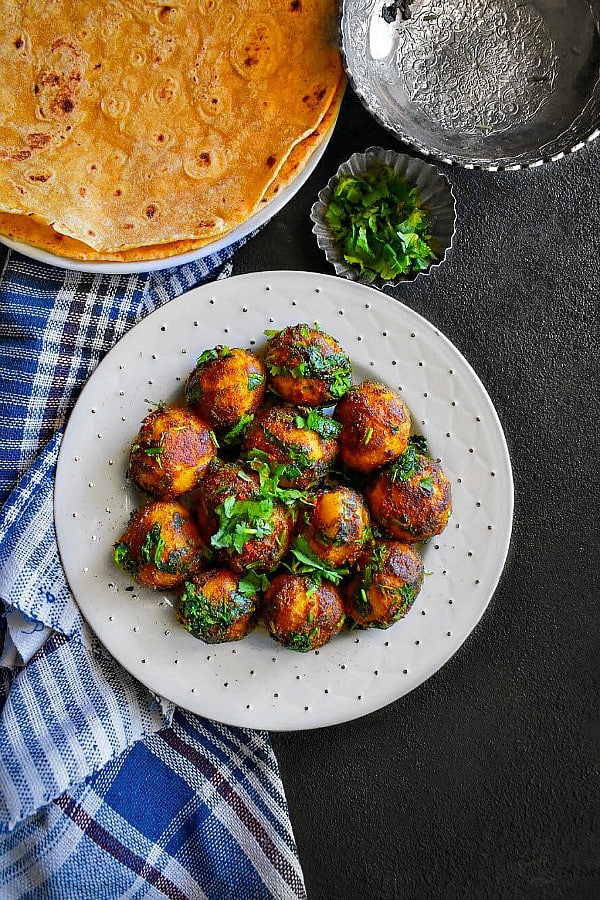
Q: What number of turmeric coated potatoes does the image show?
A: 12